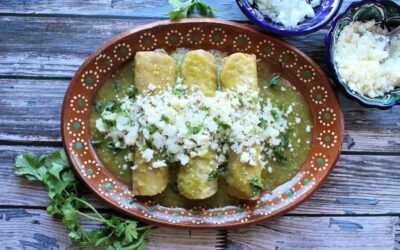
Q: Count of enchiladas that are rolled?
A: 3